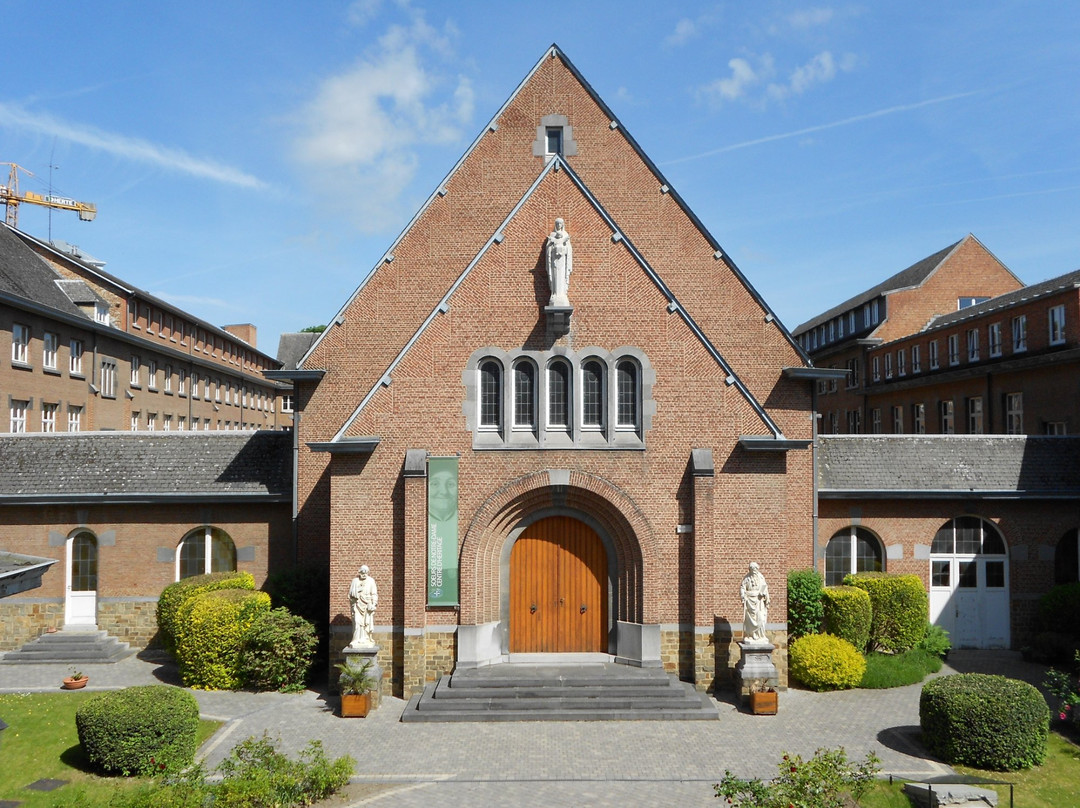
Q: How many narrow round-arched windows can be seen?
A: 5